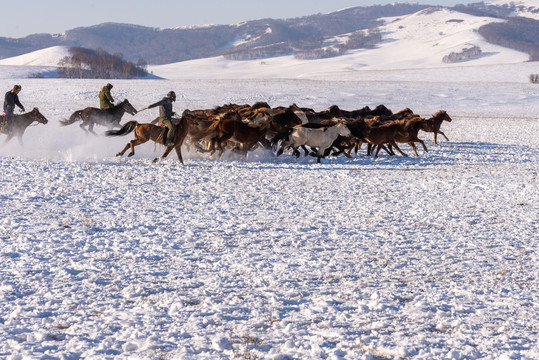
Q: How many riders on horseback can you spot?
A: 3